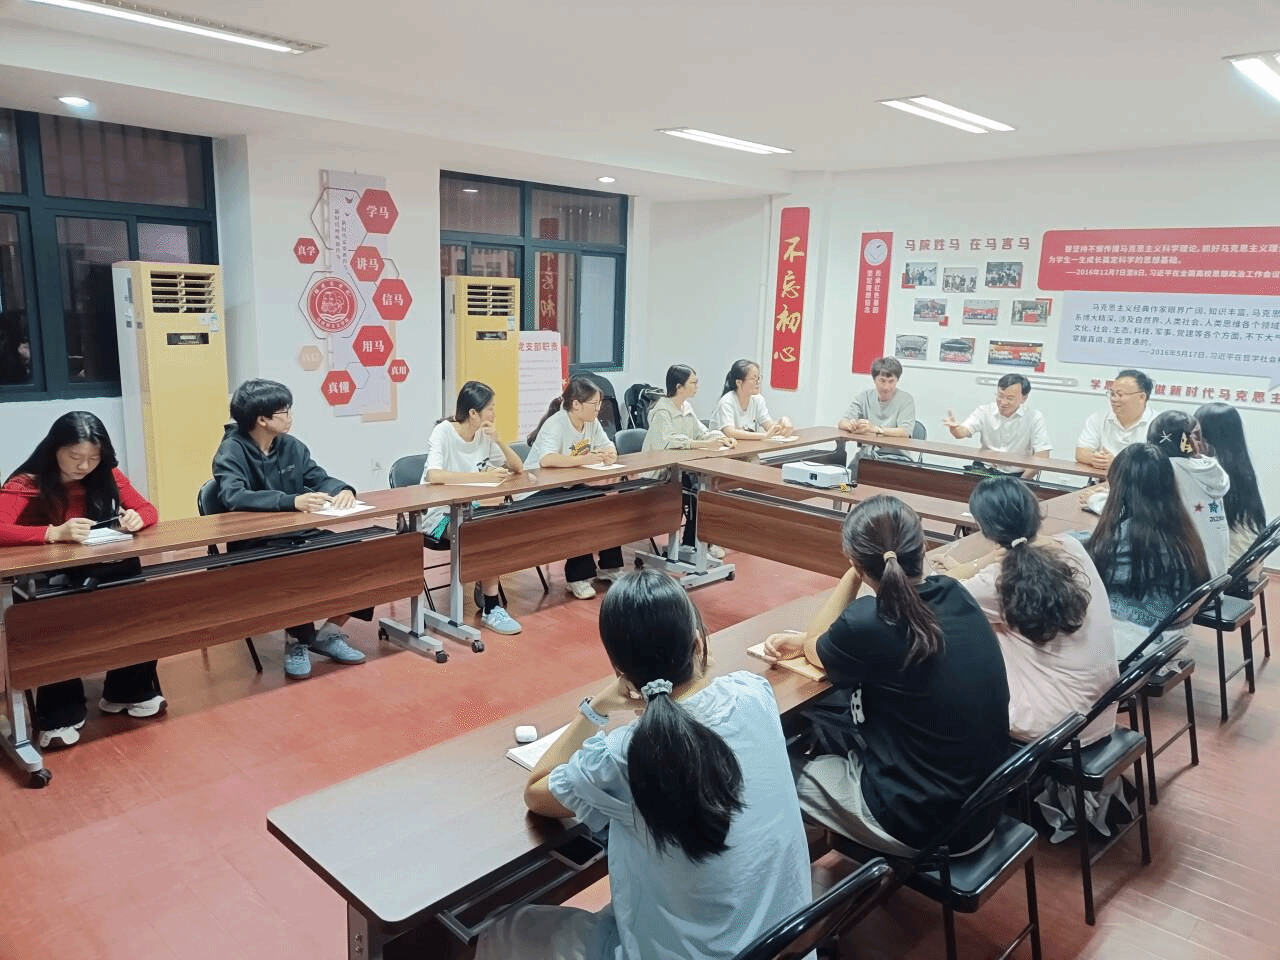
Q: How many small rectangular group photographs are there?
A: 9